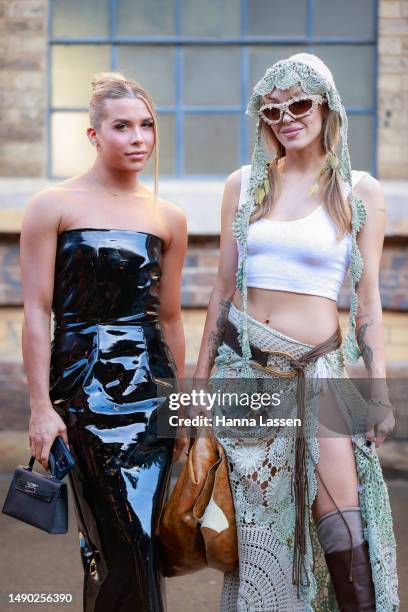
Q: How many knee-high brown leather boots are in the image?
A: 1